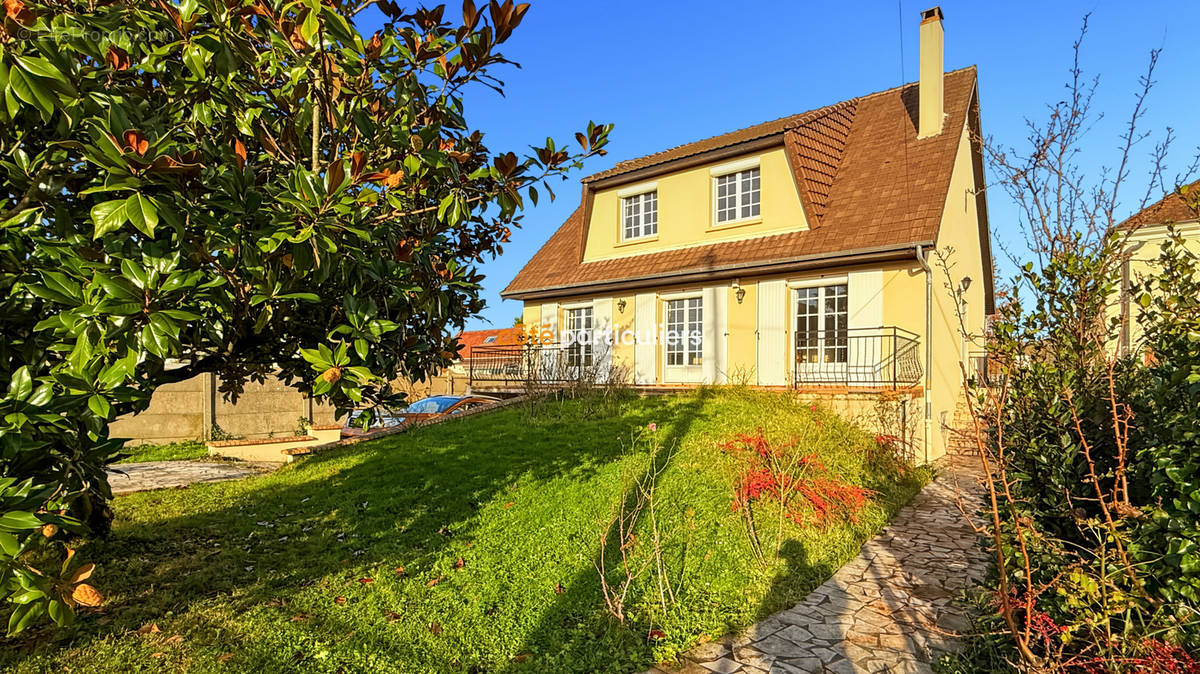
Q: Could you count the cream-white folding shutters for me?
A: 6